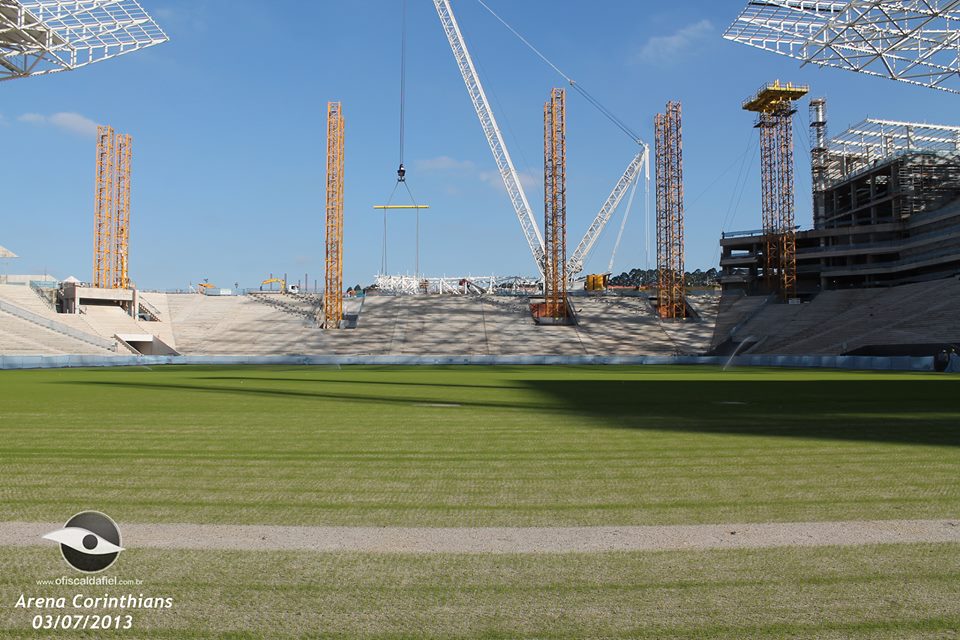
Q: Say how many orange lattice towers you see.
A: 5